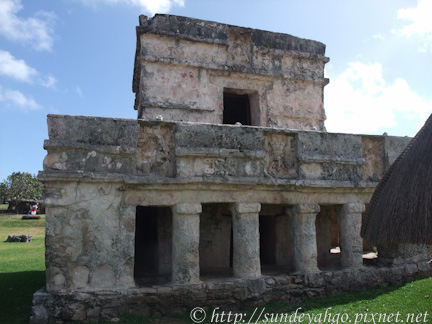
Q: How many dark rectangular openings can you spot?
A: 5